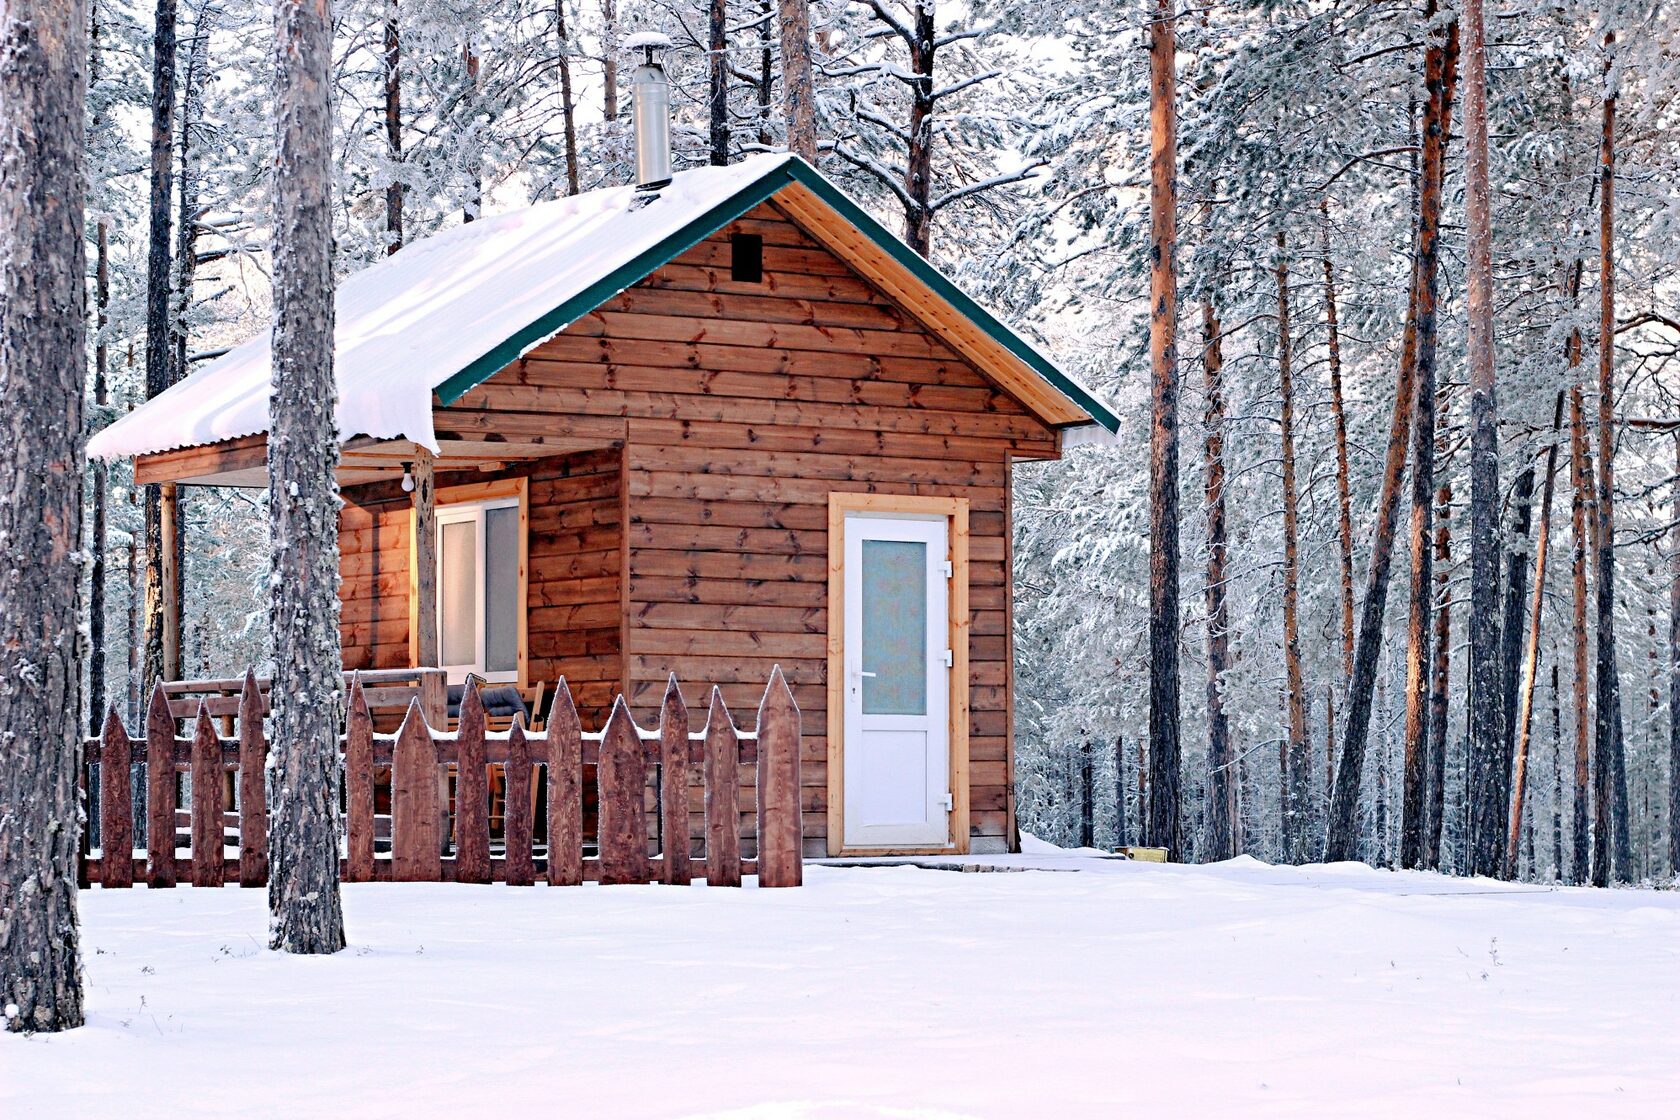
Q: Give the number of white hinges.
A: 3